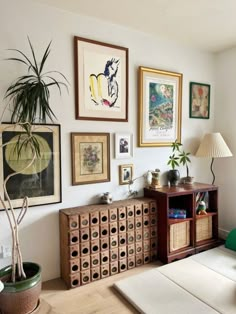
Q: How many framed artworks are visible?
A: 7